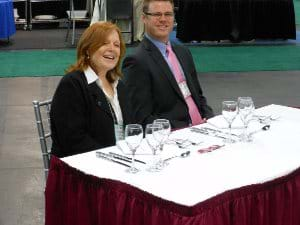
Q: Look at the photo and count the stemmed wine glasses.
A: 5